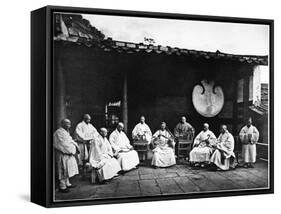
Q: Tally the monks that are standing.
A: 5